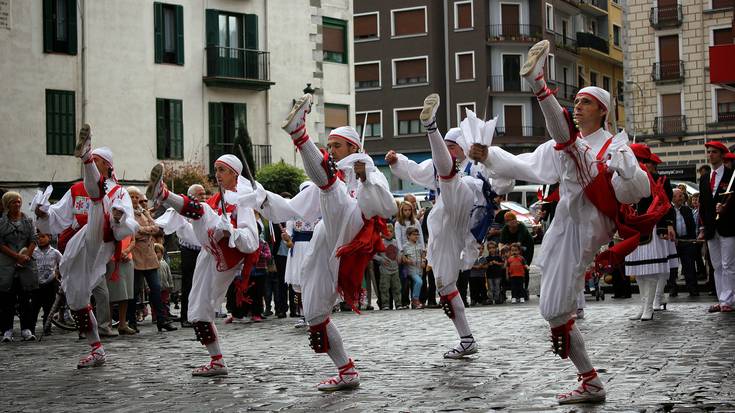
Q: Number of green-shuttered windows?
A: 6